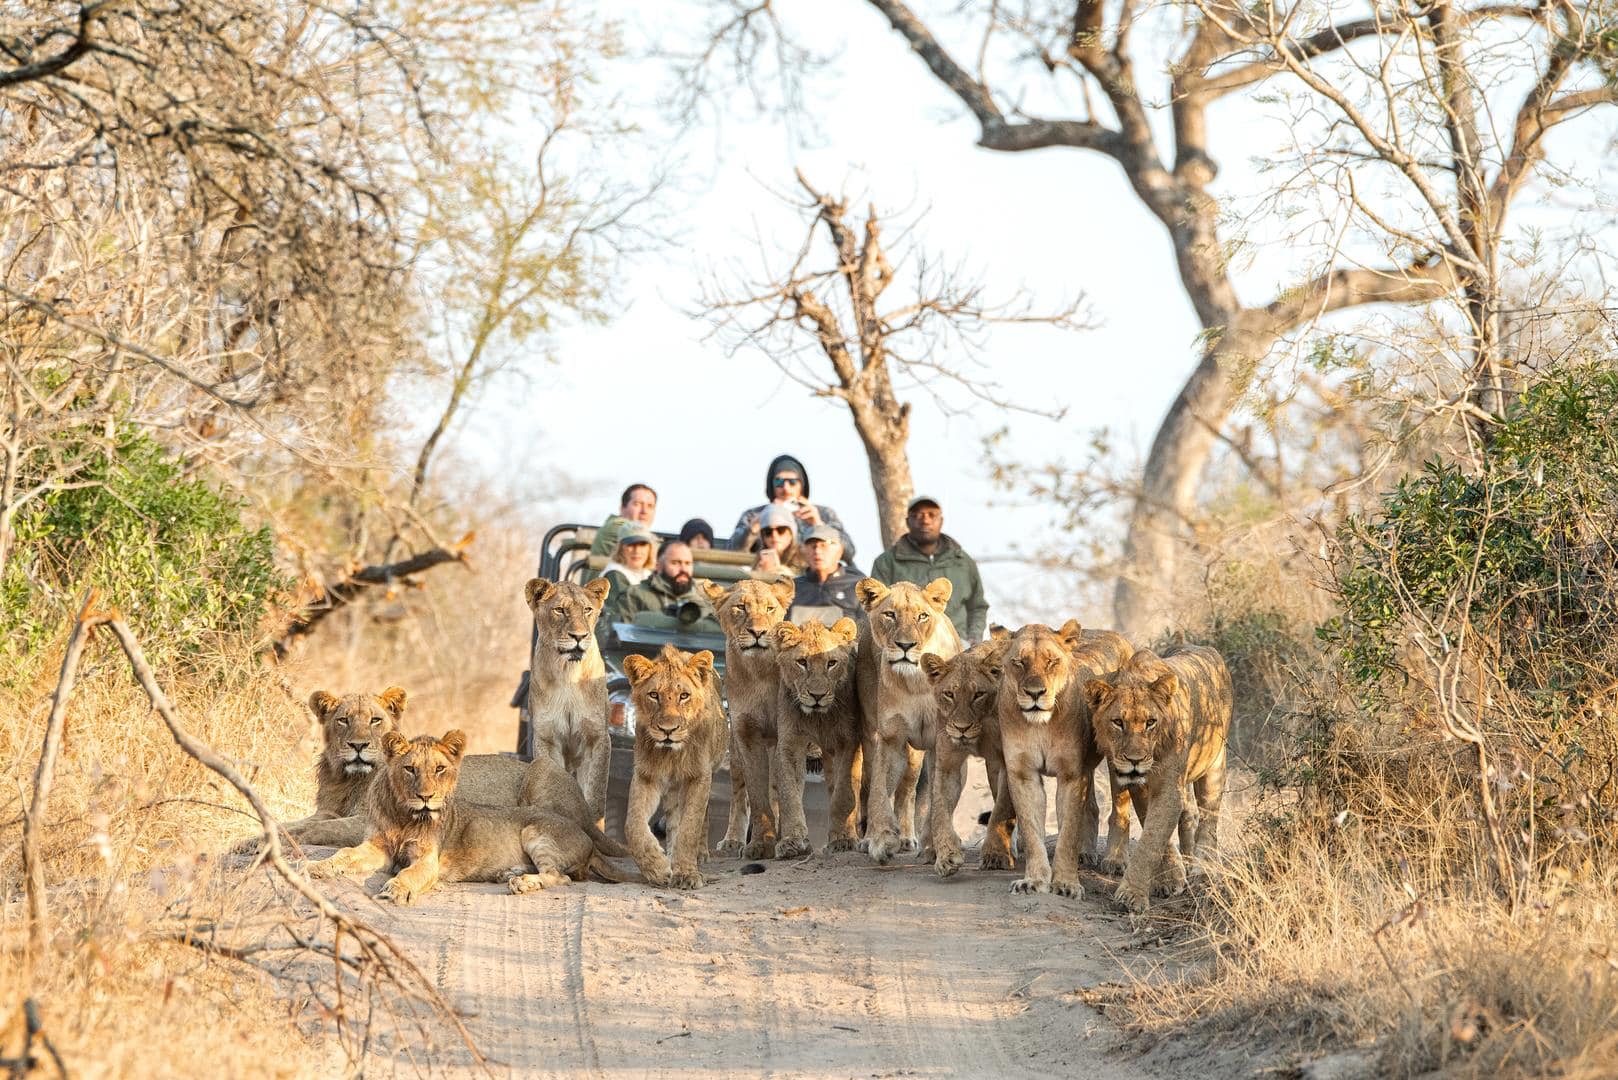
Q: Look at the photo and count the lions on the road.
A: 10